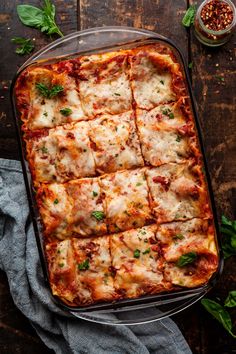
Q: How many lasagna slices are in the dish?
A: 12